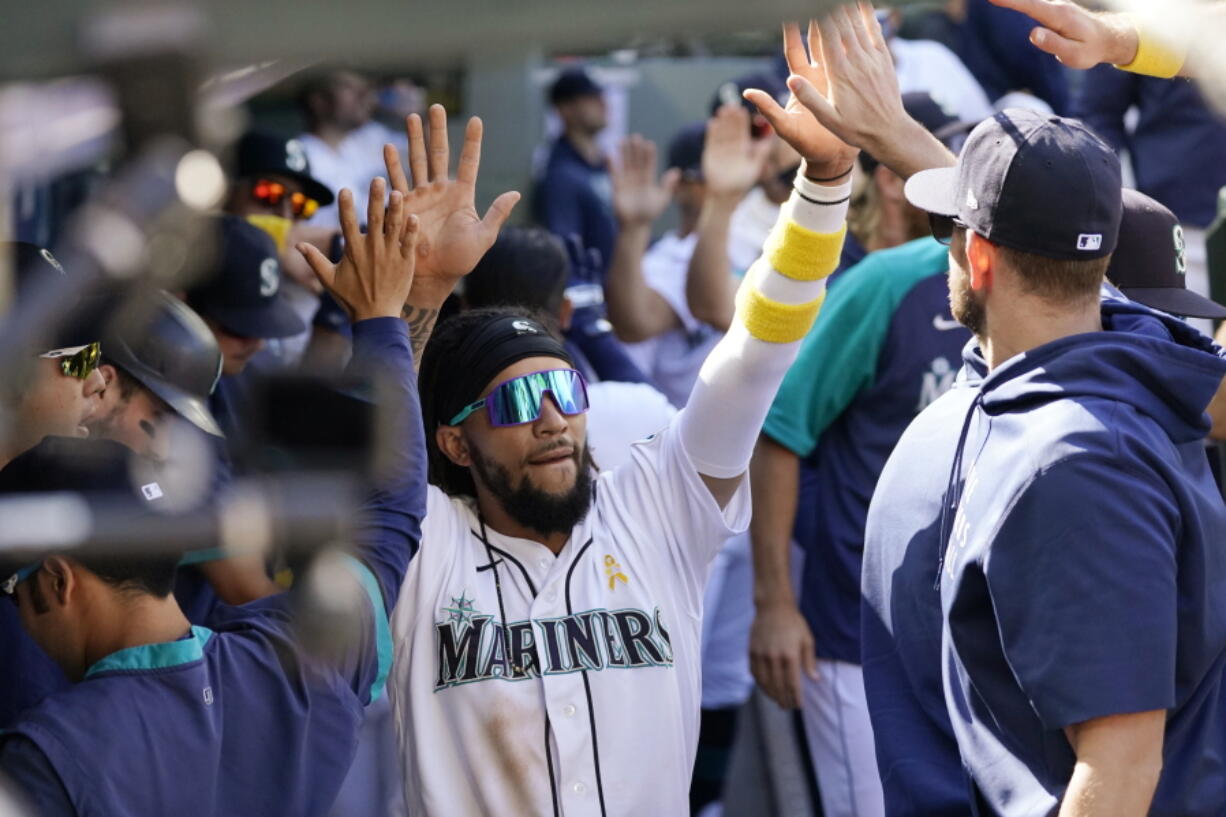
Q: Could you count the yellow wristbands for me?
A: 3